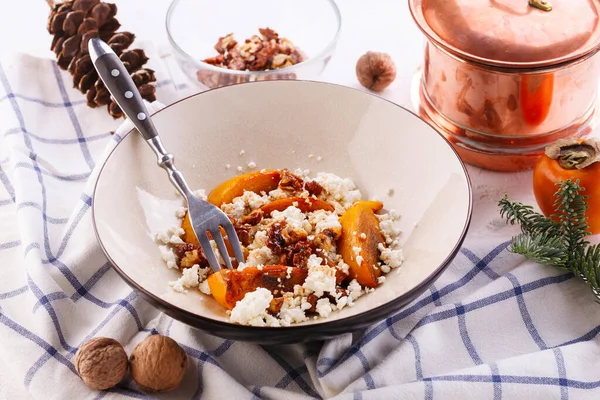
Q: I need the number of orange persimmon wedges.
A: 5